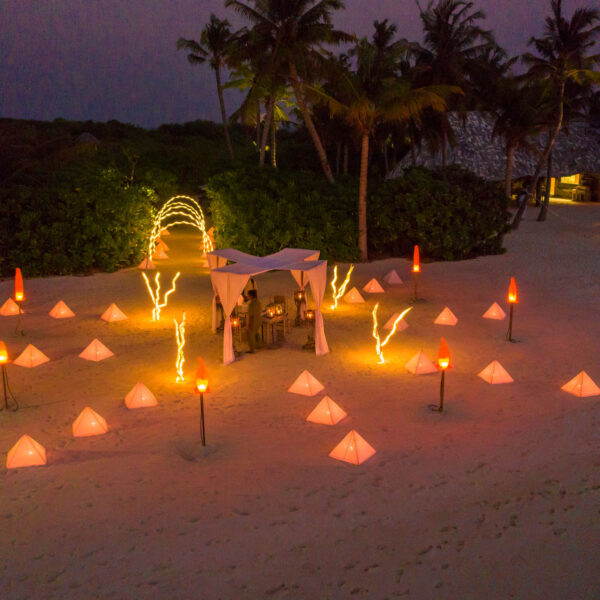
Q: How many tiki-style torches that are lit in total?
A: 6